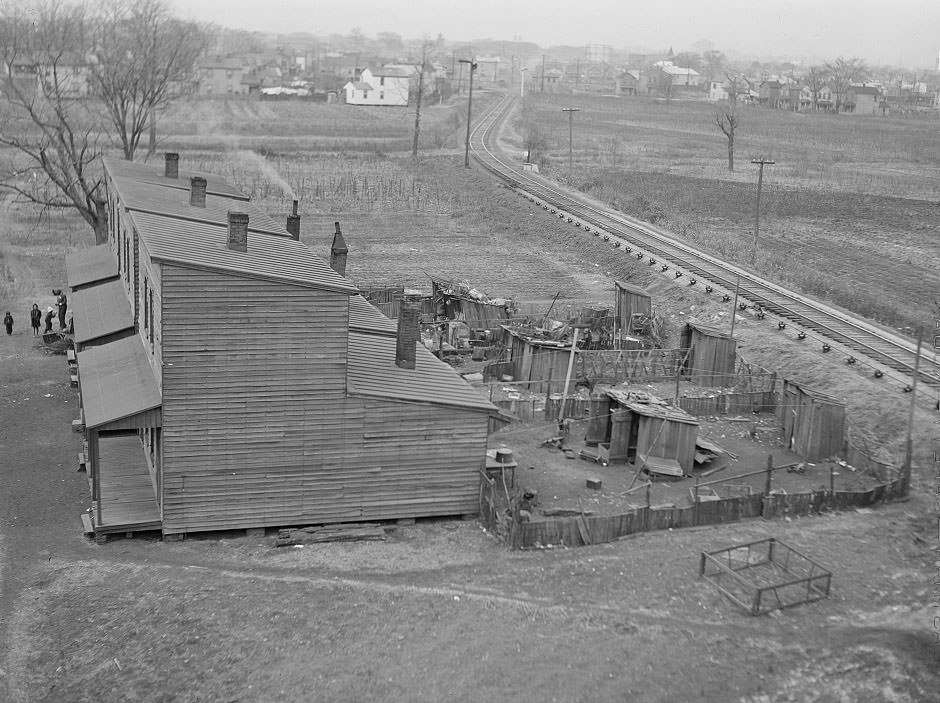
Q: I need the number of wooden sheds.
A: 6